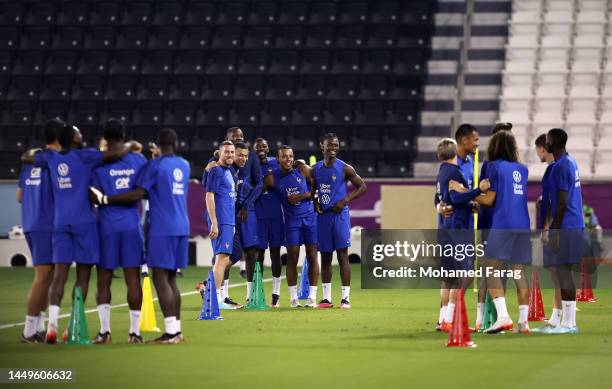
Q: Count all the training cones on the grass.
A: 9